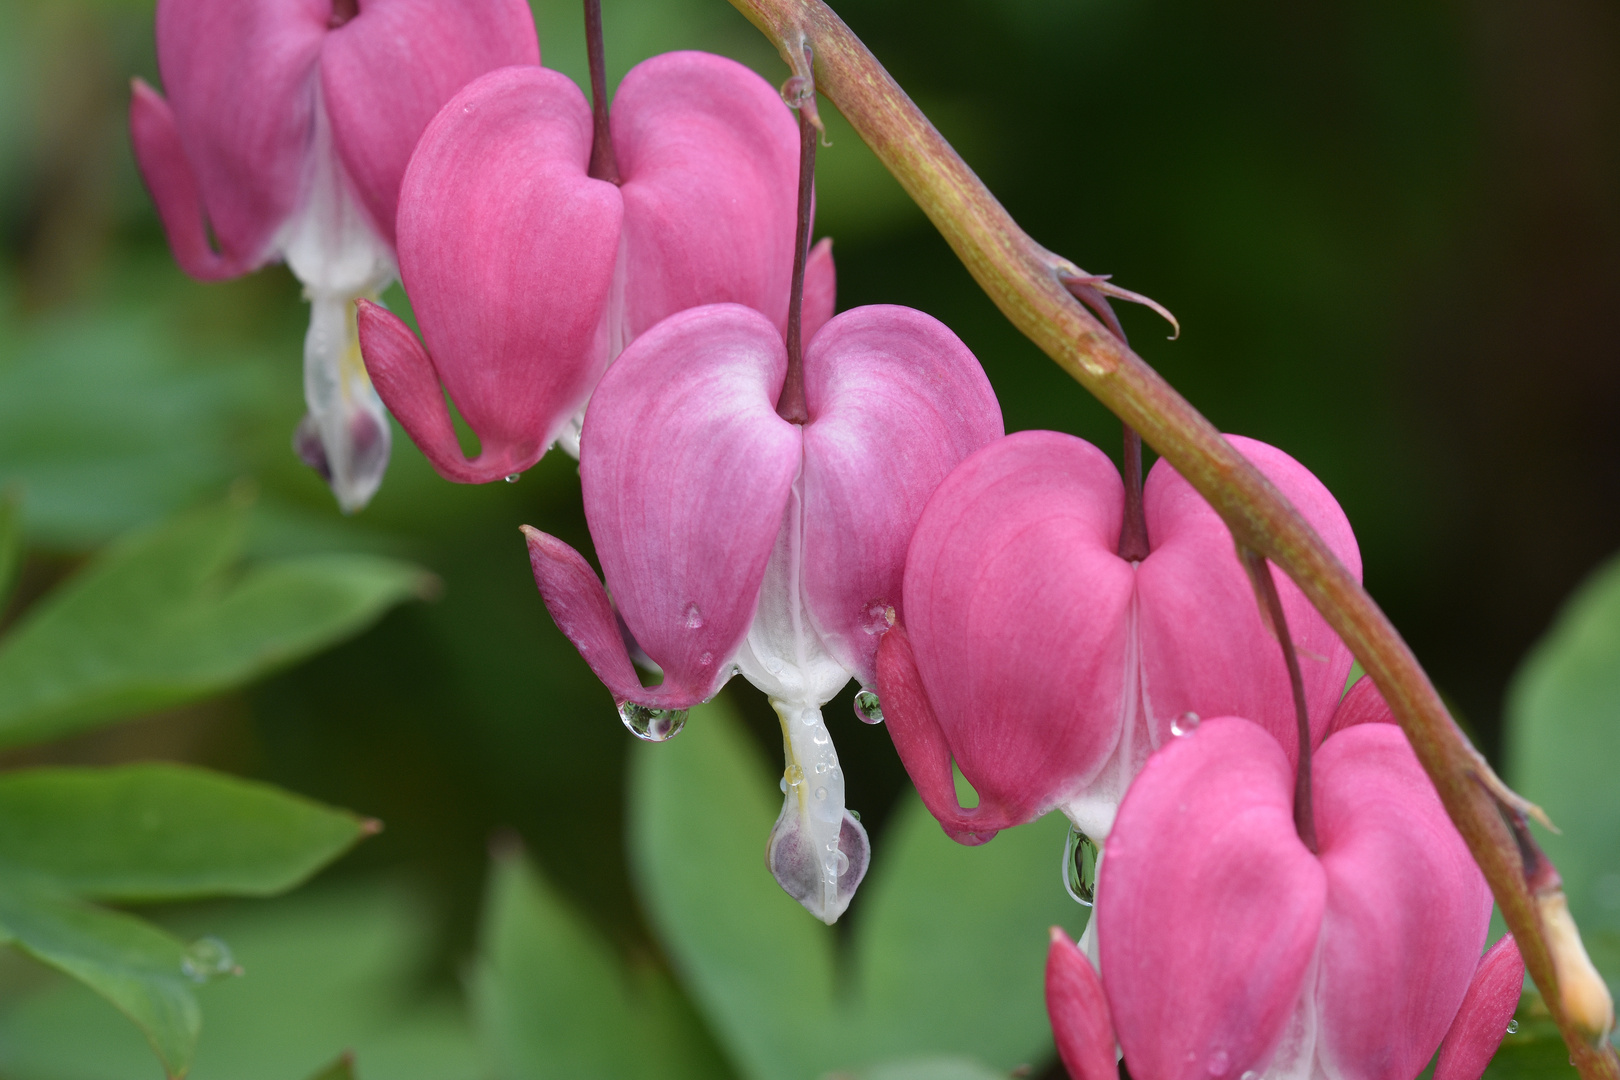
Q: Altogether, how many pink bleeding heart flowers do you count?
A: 5